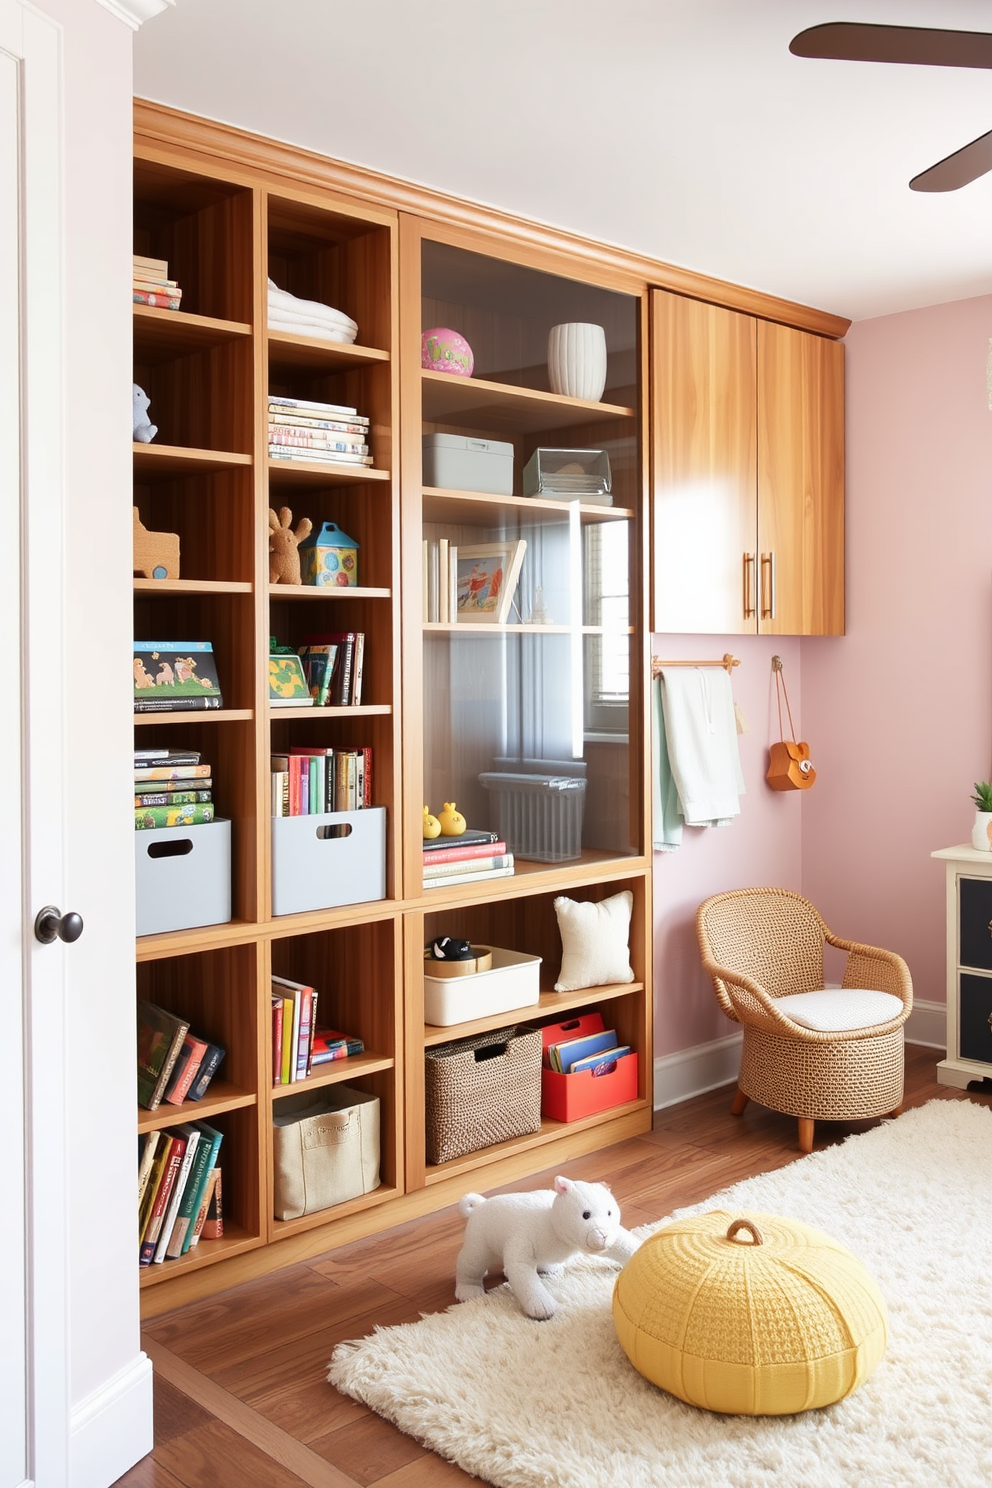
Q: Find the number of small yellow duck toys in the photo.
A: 2